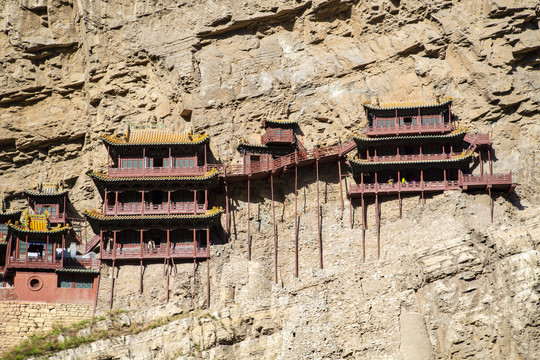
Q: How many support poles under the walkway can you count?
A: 6